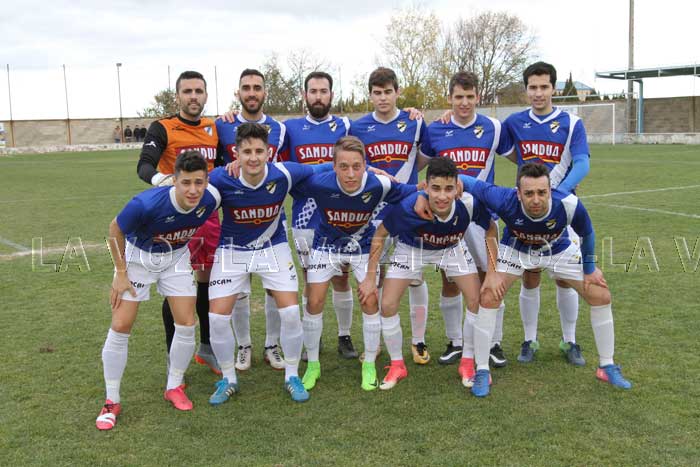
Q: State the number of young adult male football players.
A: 11